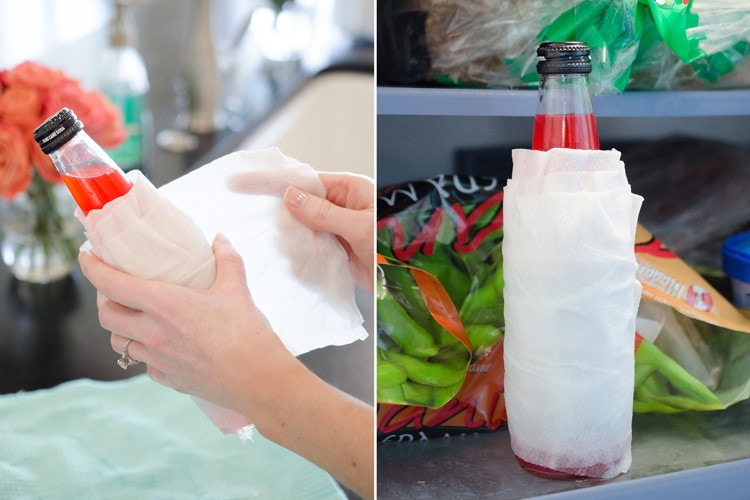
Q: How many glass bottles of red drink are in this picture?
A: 2